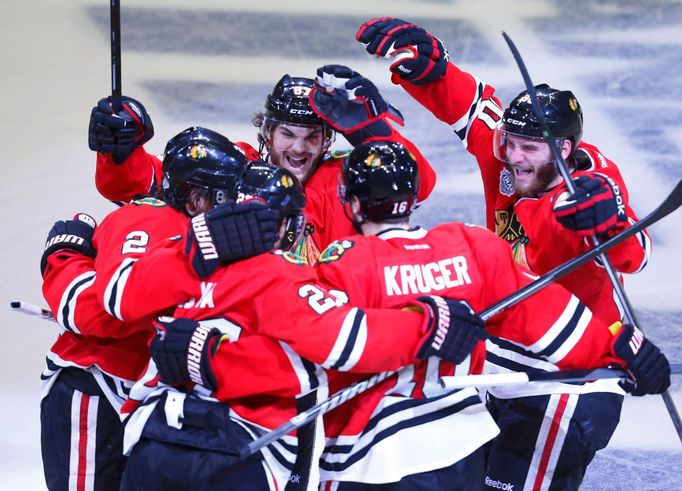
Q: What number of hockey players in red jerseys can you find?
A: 5